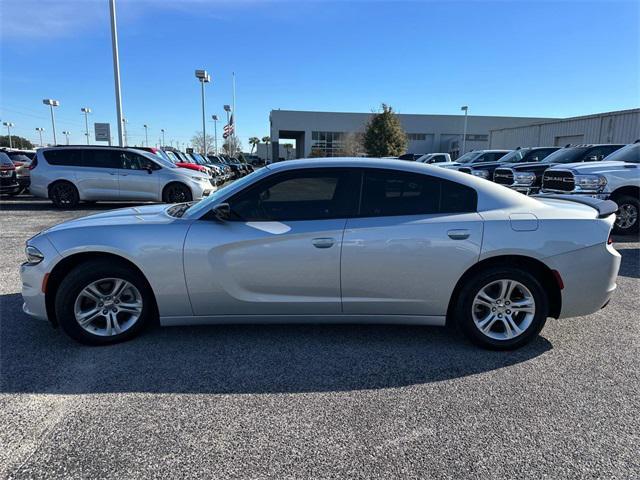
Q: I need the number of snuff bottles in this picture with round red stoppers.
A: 0